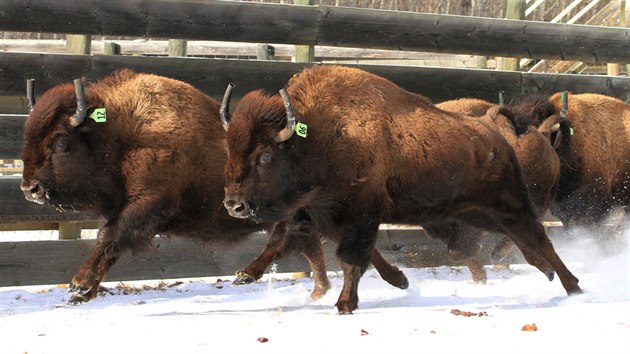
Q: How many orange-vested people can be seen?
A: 0